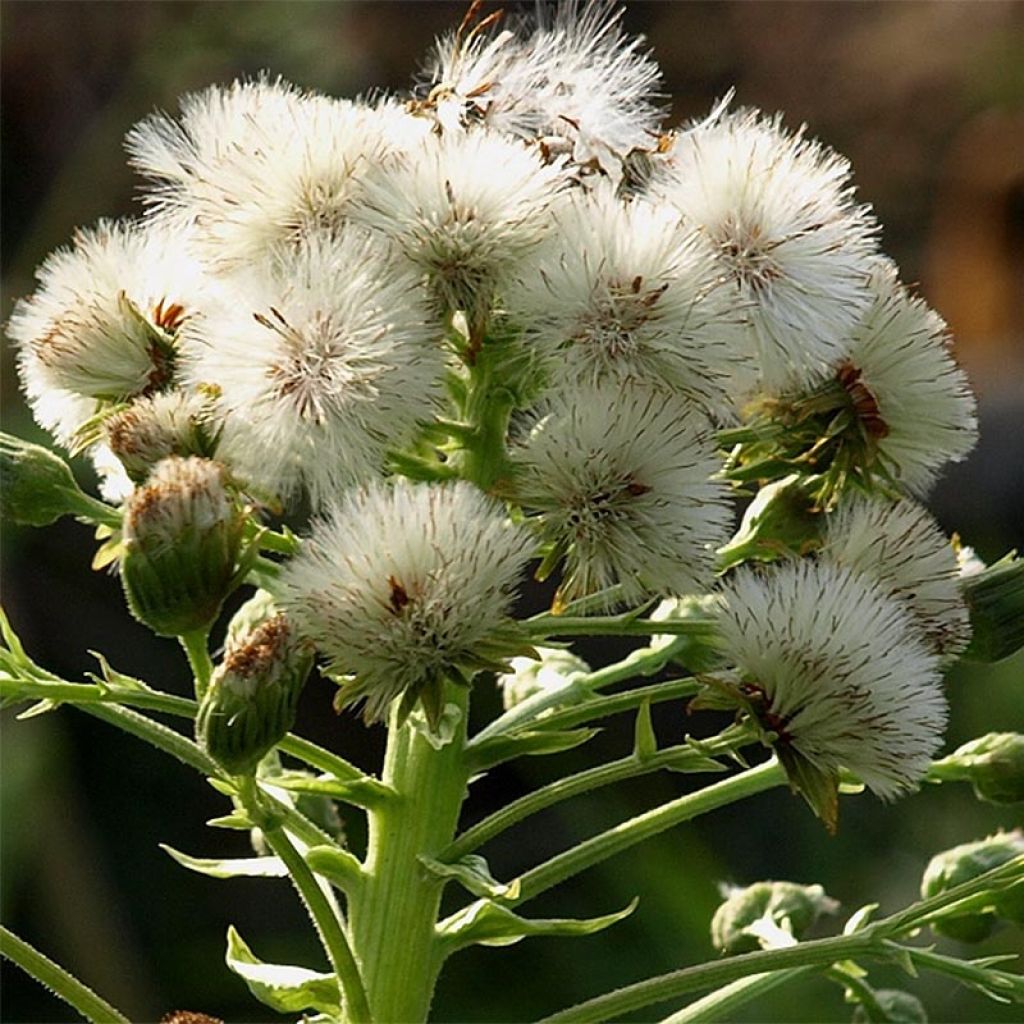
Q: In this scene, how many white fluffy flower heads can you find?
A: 12